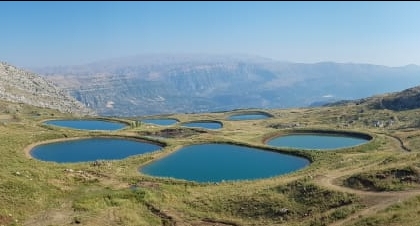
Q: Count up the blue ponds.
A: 7